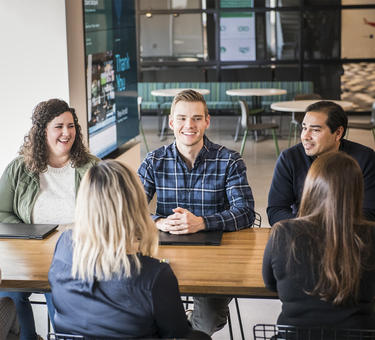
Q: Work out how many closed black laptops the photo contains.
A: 2